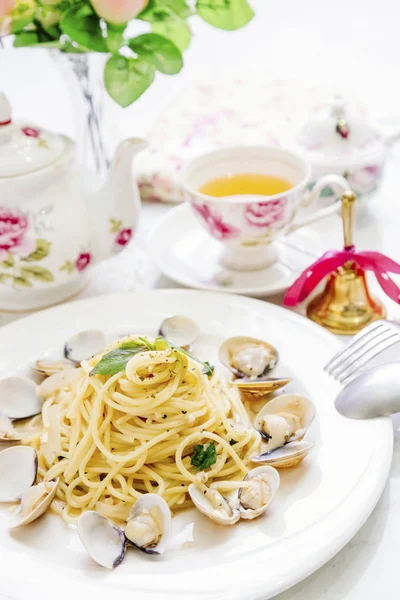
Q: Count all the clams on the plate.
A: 8